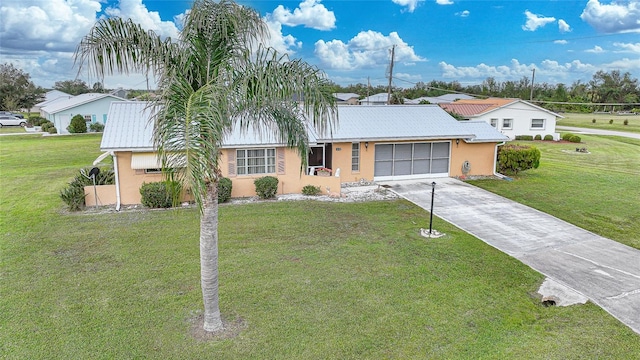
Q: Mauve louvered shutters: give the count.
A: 2